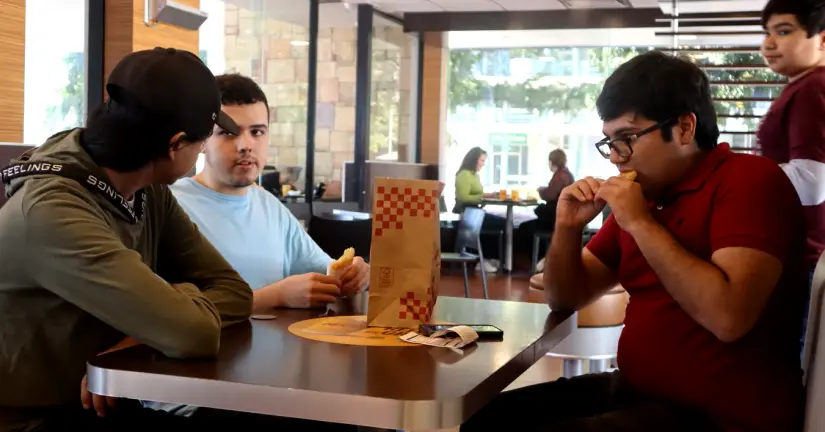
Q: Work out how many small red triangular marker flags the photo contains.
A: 0